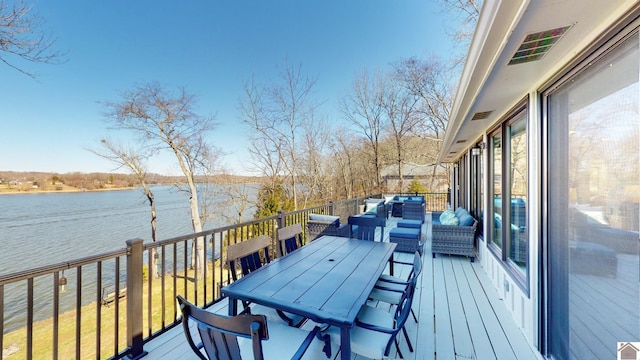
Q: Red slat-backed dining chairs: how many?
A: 0